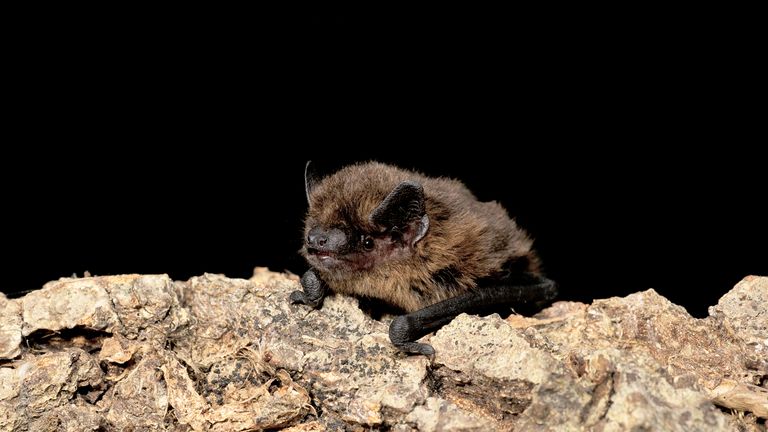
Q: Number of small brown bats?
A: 1